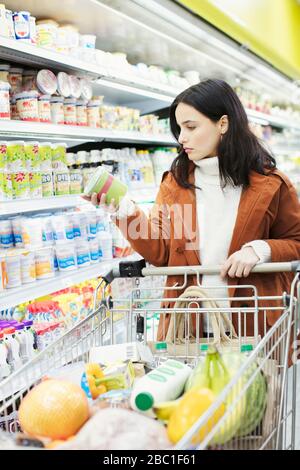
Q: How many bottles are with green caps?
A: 1